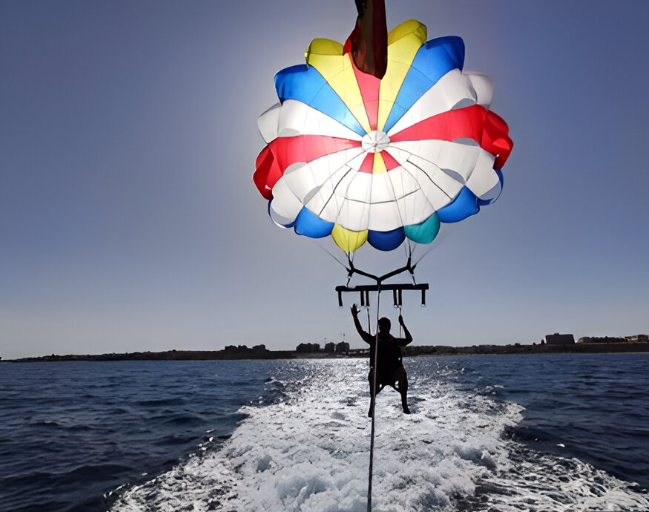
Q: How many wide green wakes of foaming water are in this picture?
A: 0